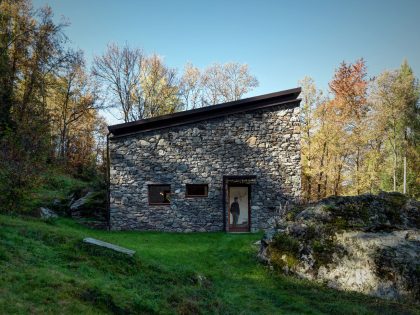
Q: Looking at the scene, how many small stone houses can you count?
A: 1